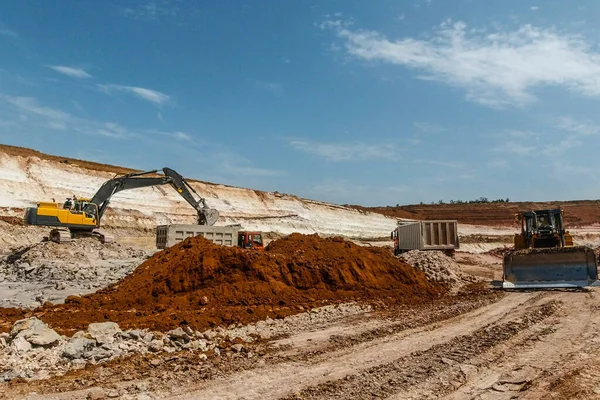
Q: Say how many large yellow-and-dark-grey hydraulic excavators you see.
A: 1